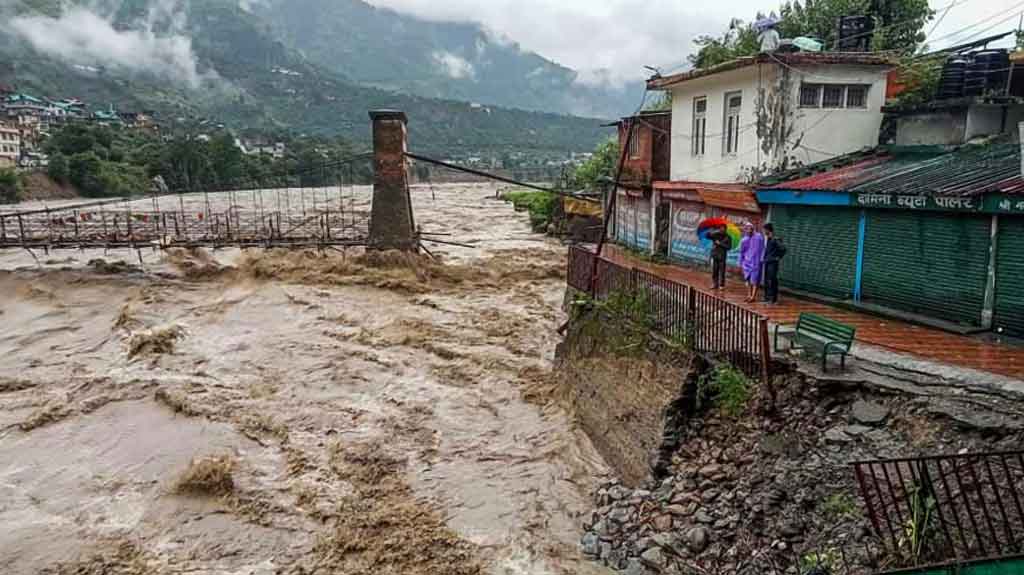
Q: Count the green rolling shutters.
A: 3